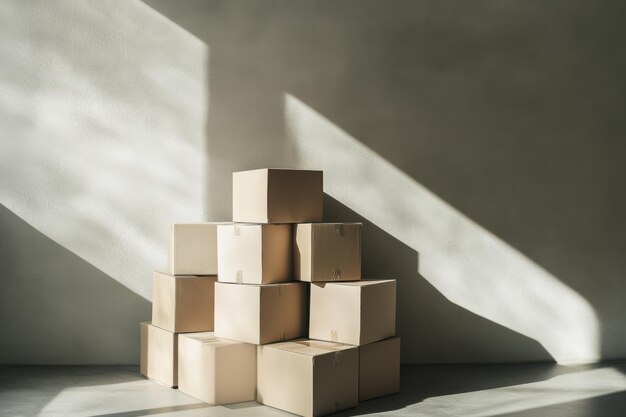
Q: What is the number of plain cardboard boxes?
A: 11